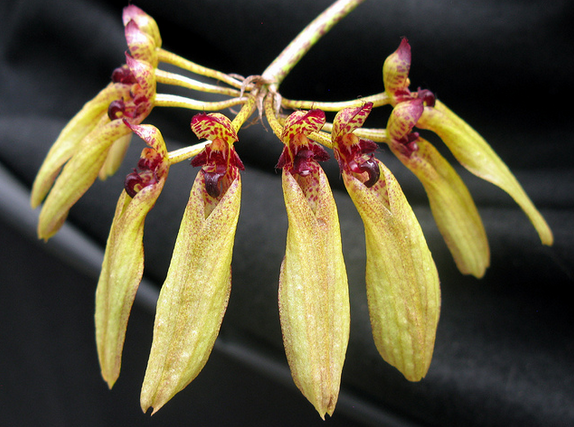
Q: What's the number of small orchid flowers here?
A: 9